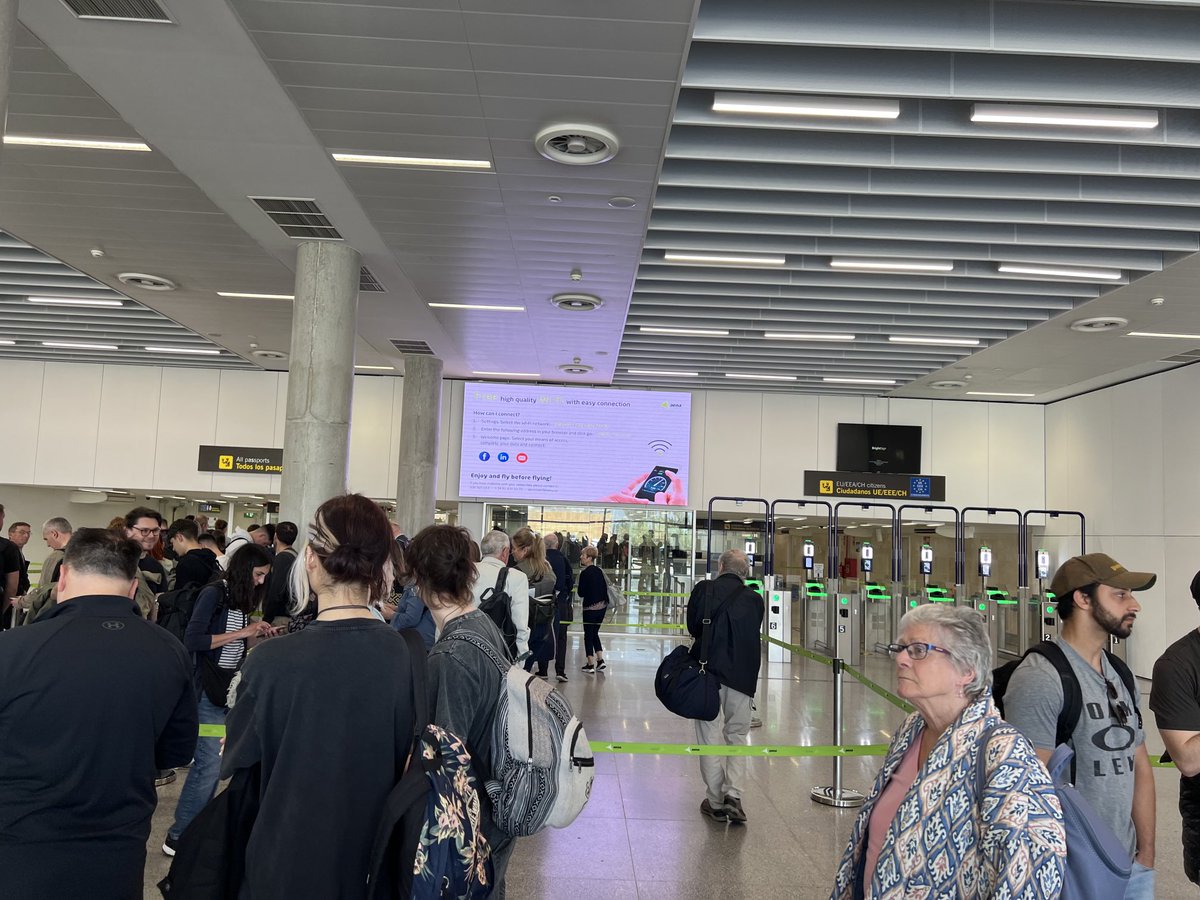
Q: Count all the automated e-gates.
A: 6